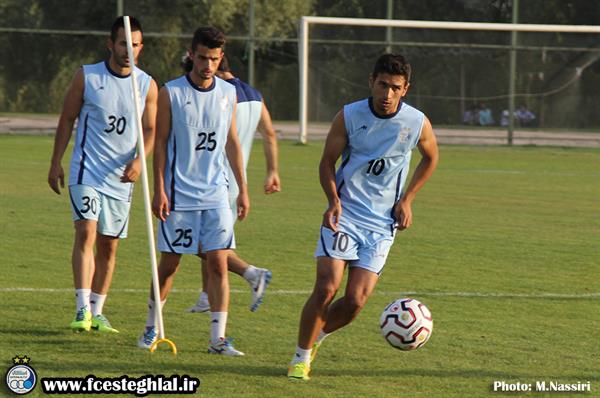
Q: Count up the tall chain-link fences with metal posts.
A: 1